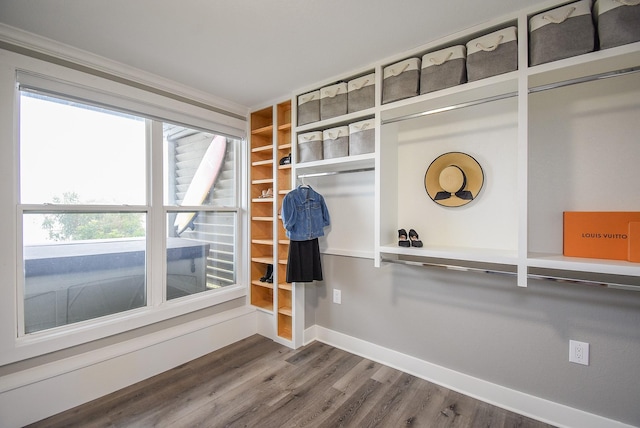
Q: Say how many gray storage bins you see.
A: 11